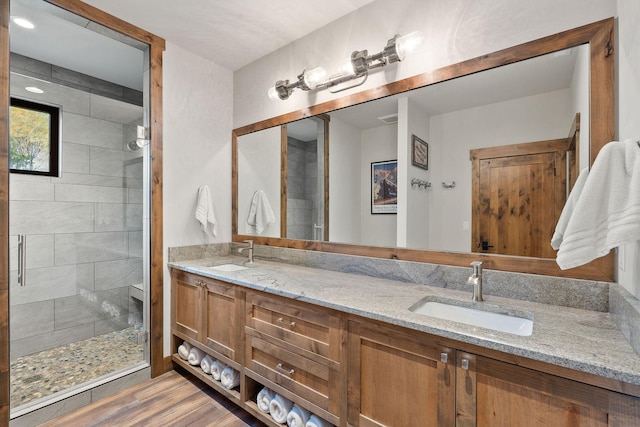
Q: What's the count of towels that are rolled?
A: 9